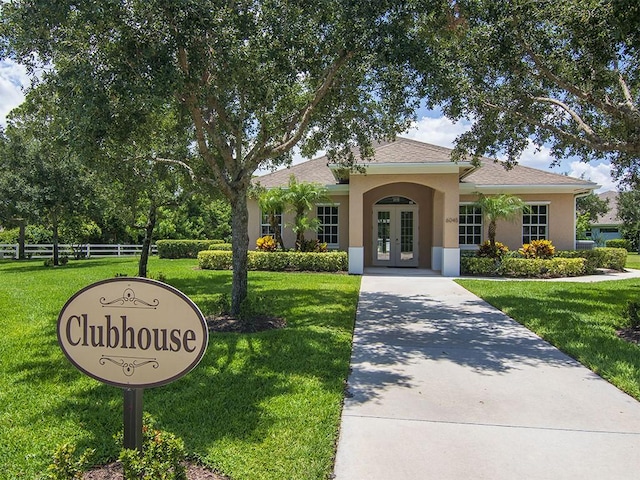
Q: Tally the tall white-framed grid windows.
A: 4